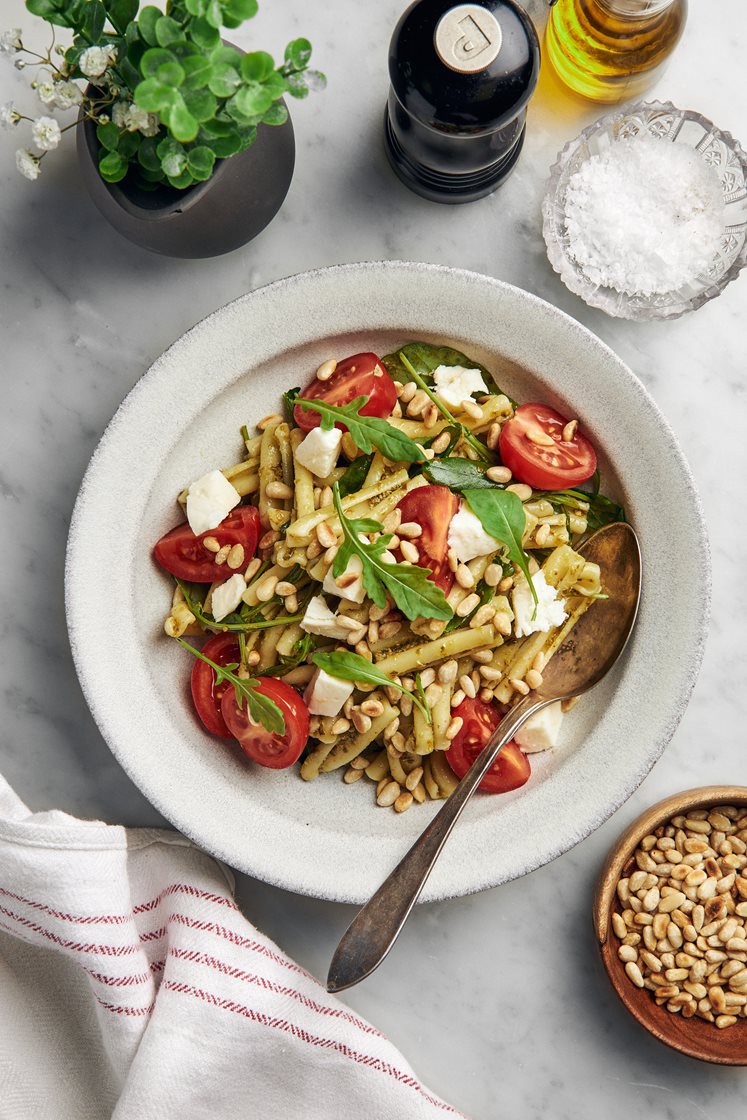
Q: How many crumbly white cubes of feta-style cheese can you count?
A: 10